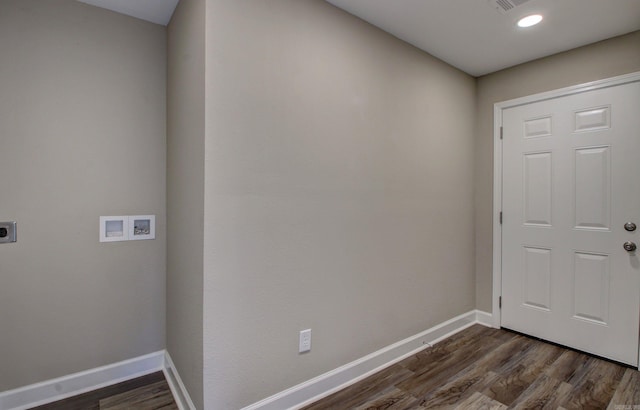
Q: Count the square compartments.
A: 2